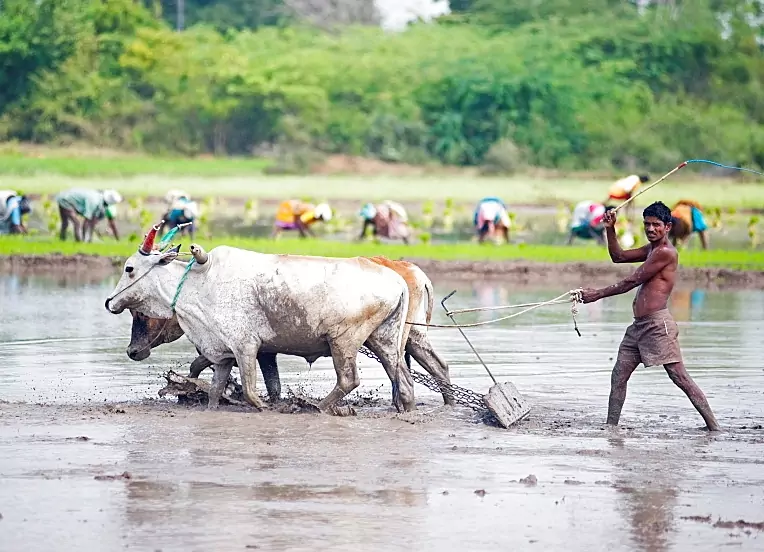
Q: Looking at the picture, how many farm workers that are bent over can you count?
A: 9